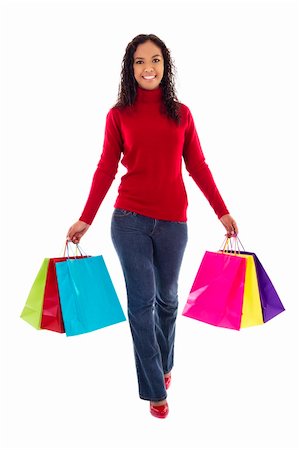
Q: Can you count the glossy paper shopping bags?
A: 6